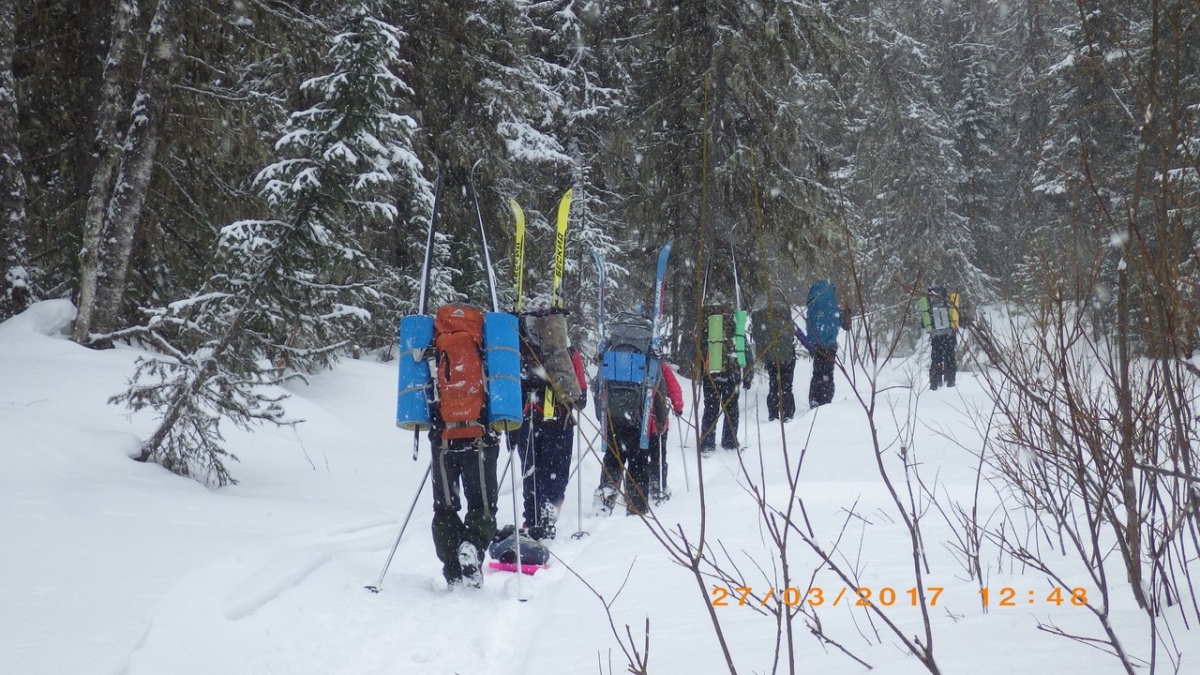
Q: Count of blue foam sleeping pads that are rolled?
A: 2